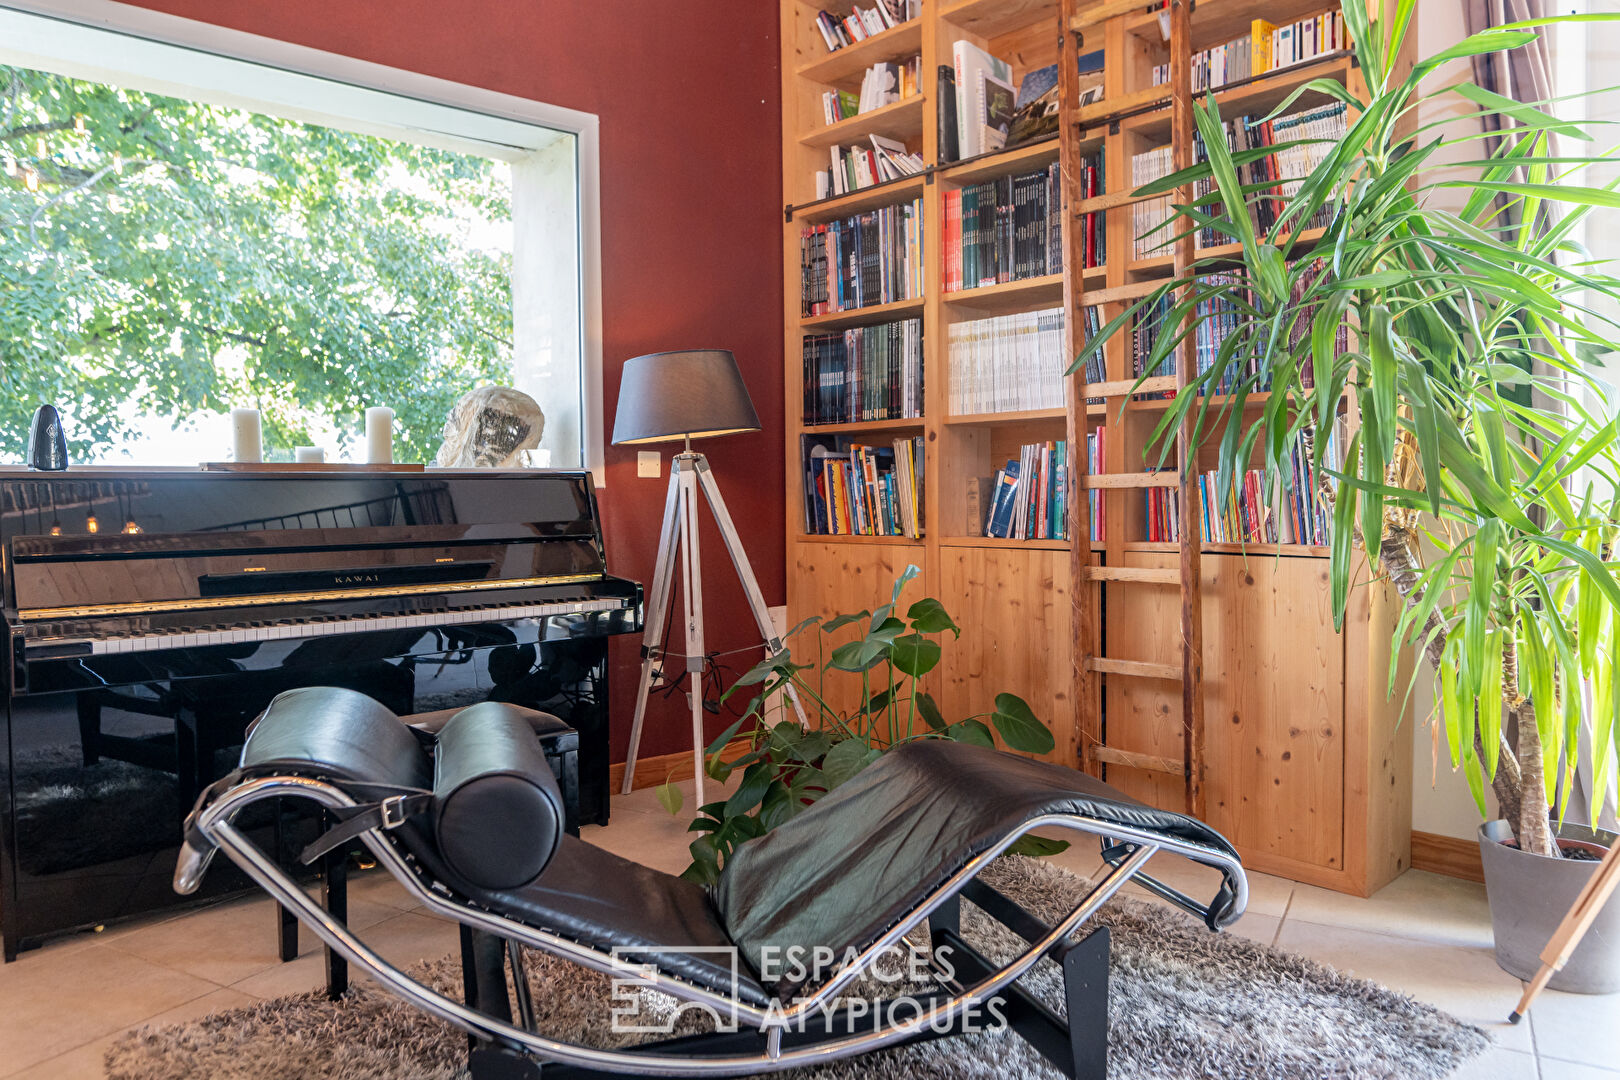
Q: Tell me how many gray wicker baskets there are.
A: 0